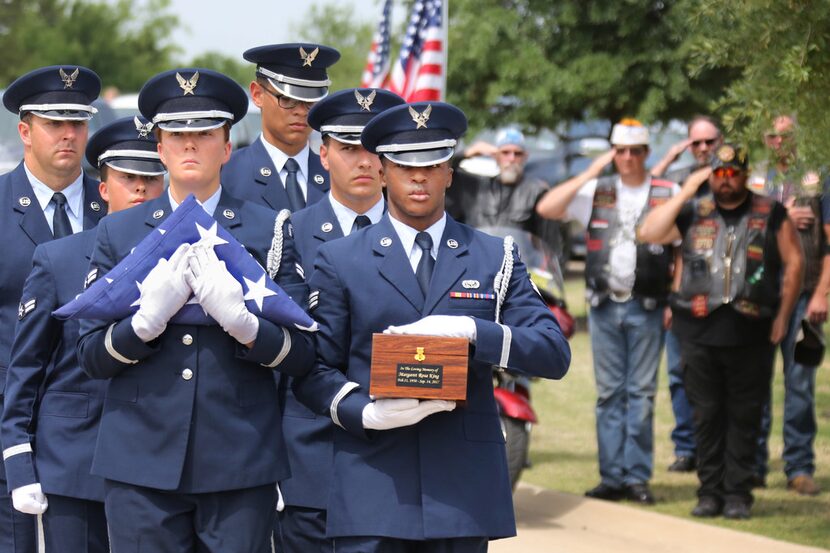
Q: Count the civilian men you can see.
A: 5